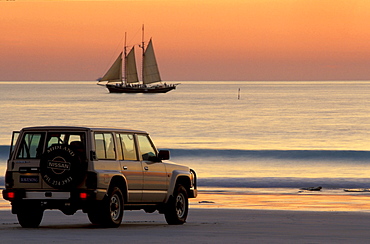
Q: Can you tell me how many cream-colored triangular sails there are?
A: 3